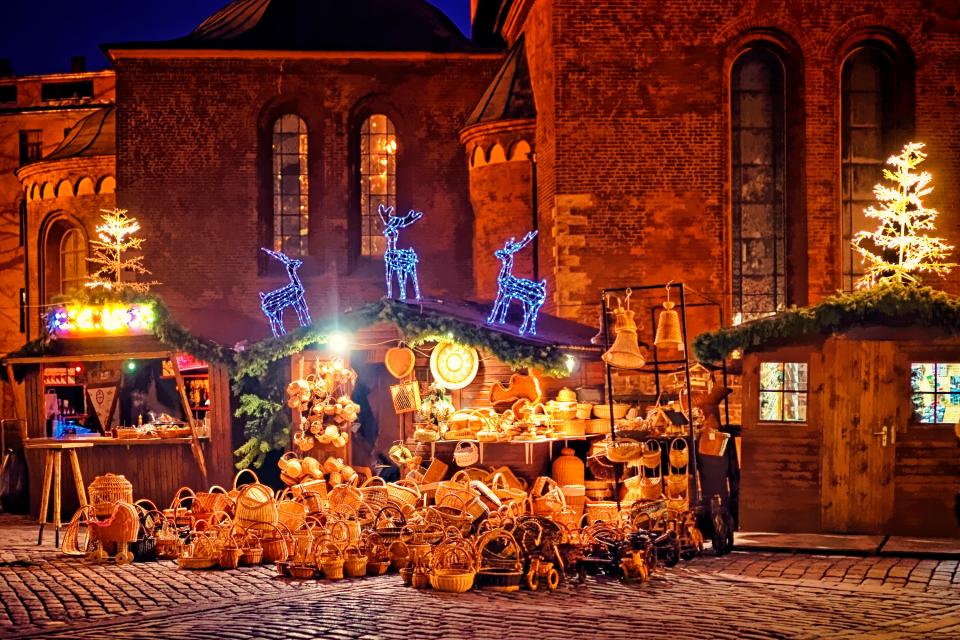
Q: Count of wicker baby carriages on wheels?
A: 1